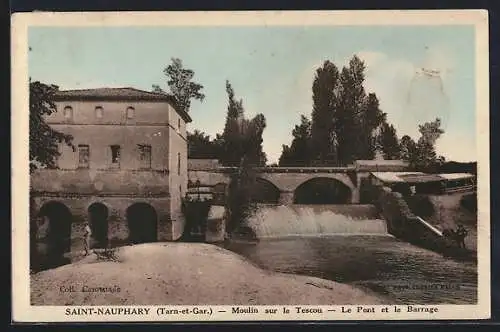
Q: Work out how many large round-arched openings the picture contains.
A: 5